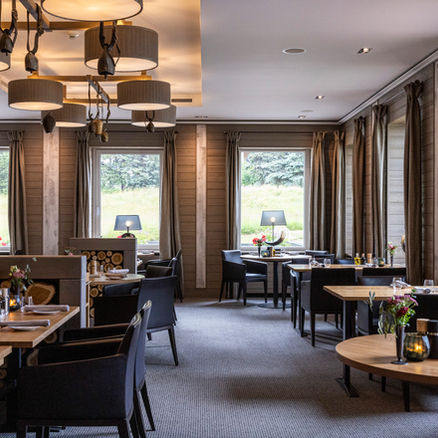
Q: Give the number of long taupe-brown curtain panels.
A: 9